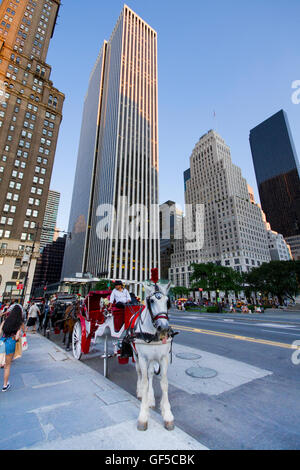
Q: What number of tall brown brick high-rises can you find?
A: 1